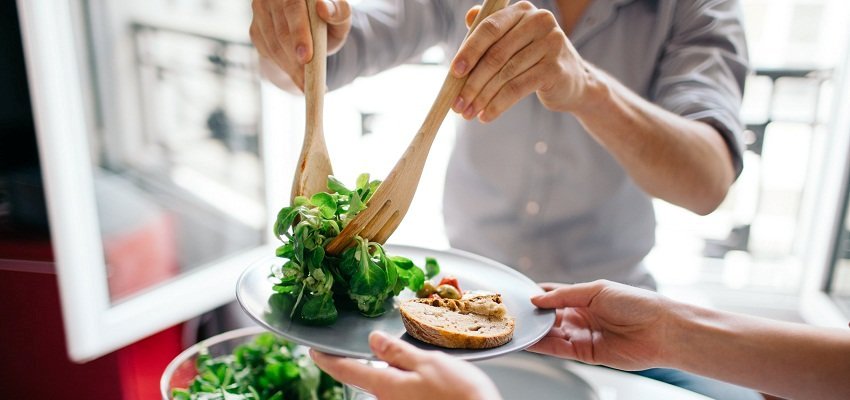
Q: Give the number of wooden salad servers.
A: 2